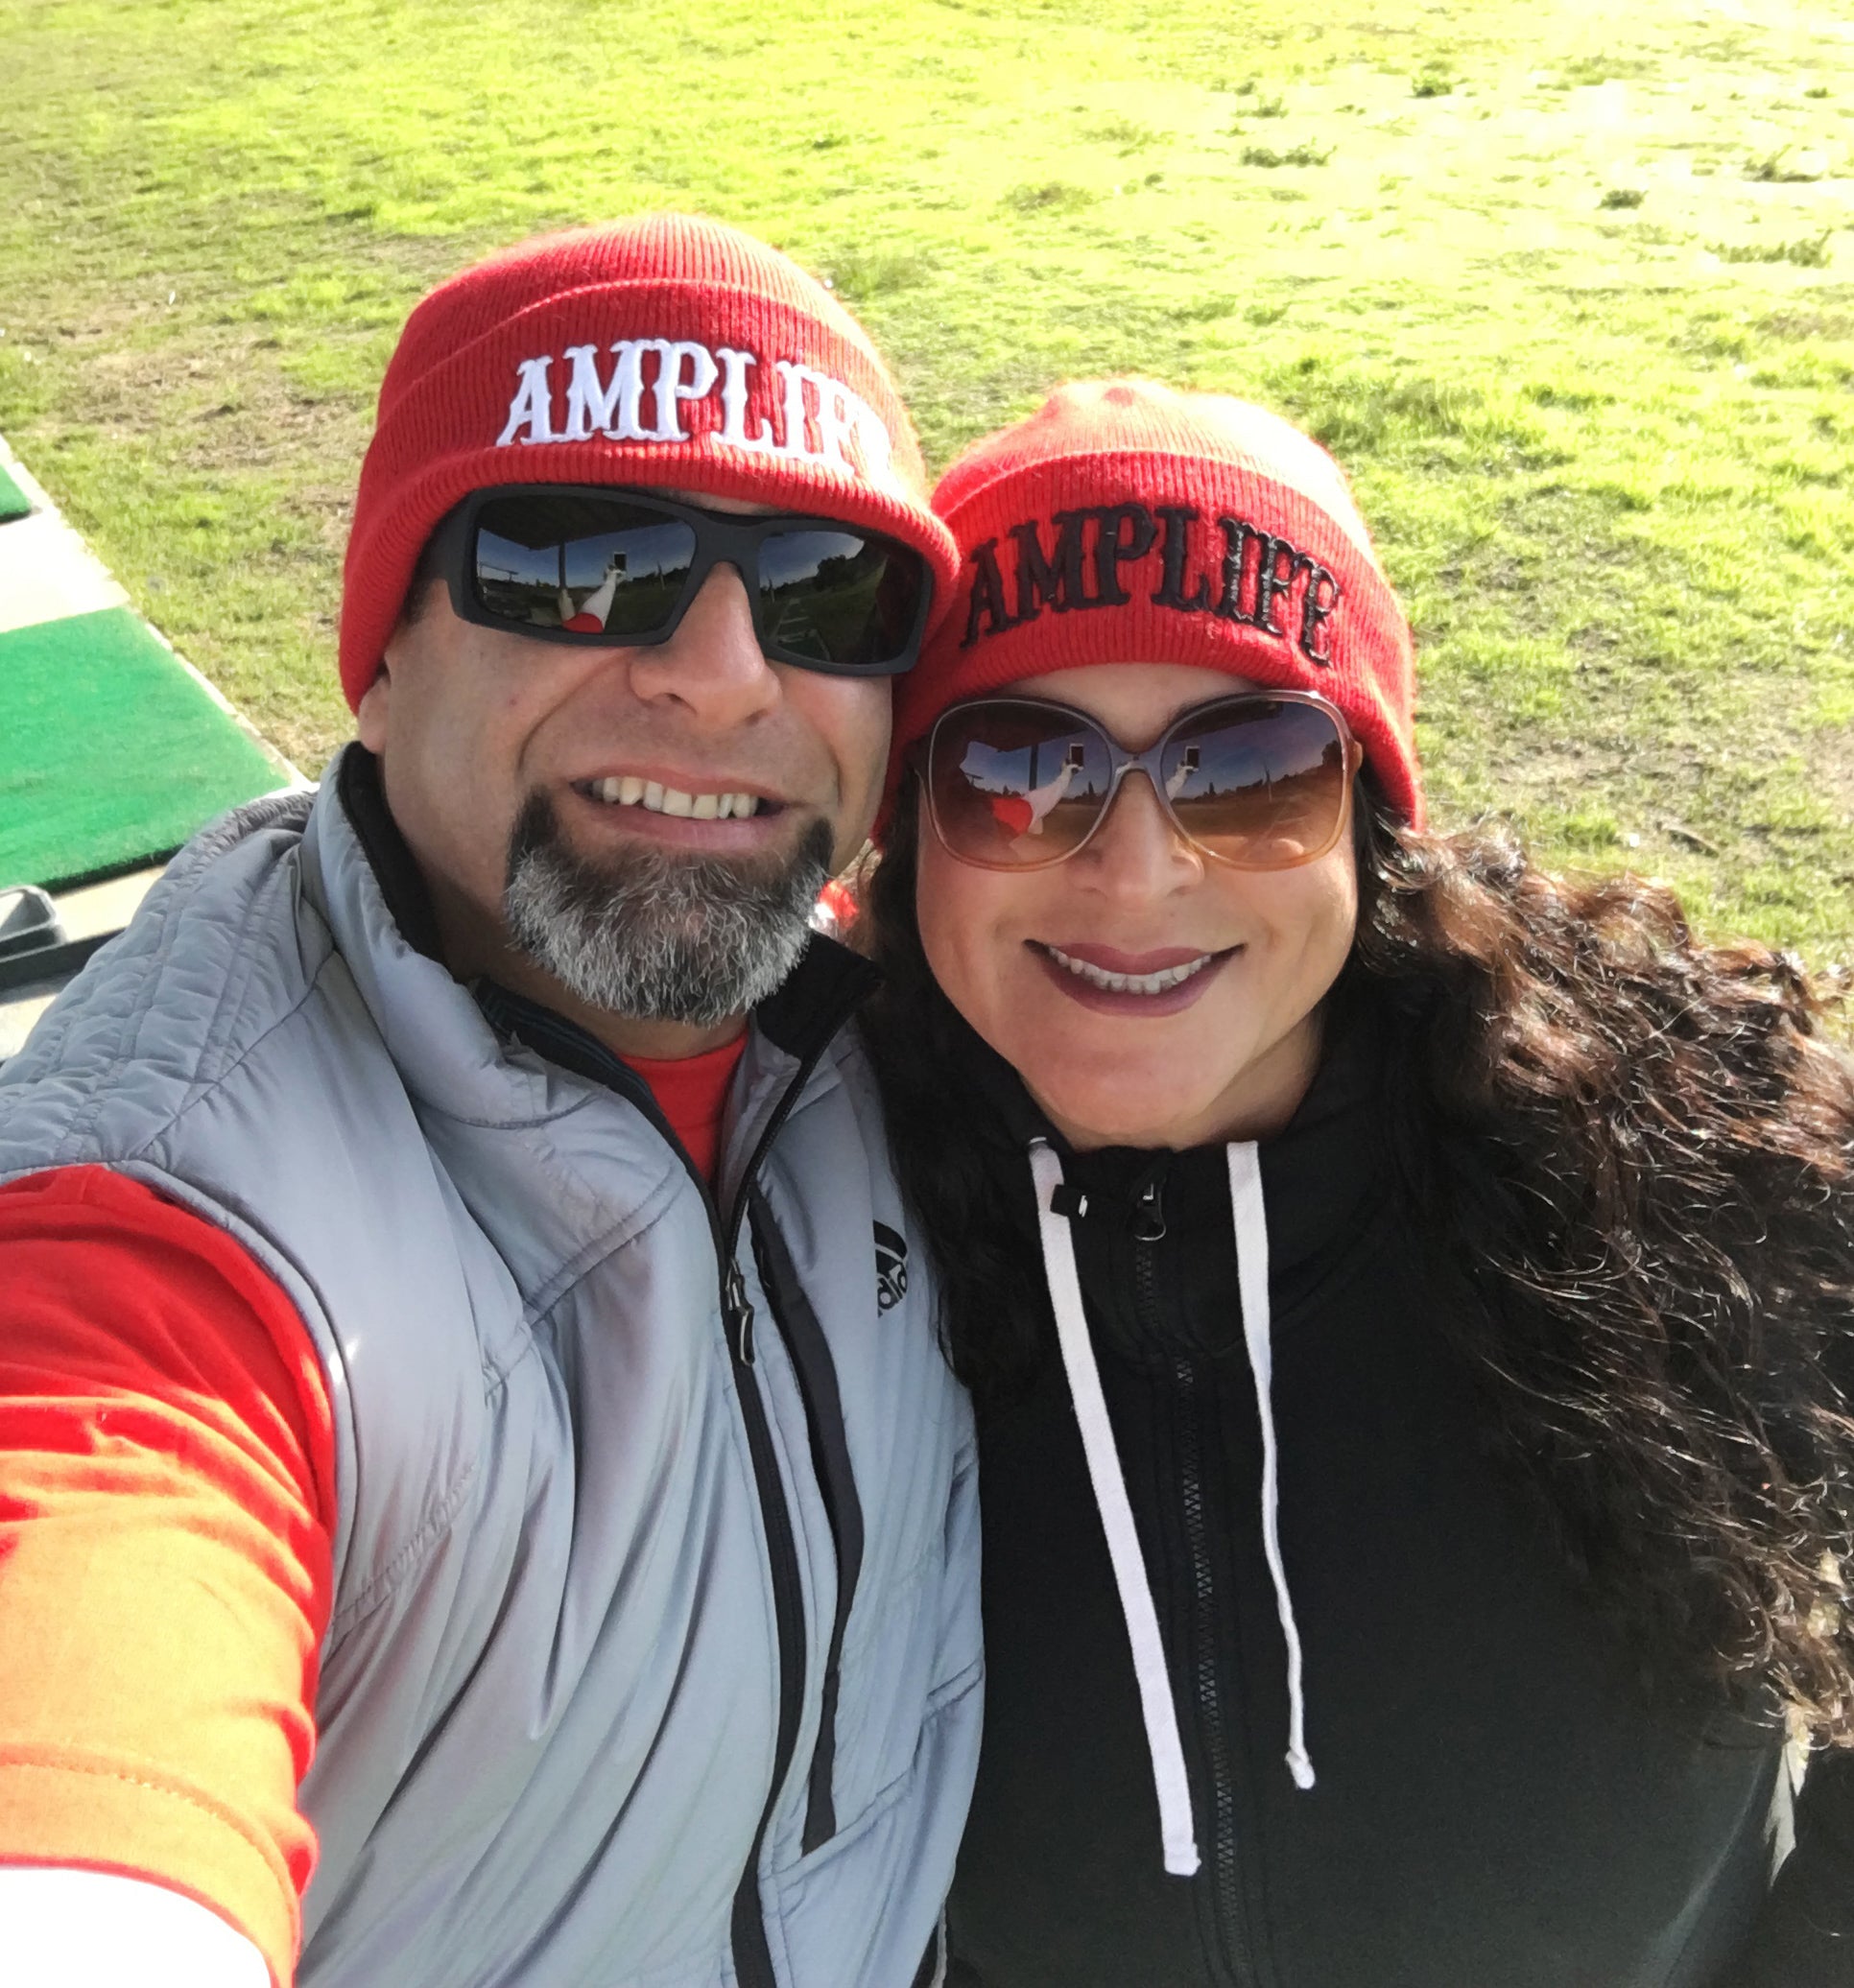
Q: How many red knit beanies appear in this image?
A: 2